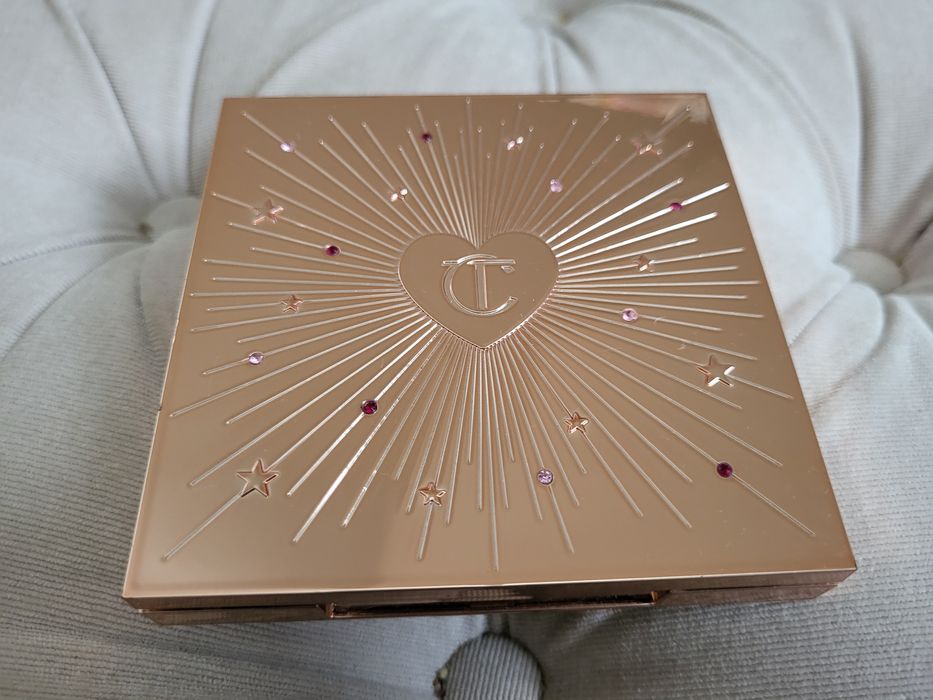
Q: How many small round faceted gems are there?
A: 10